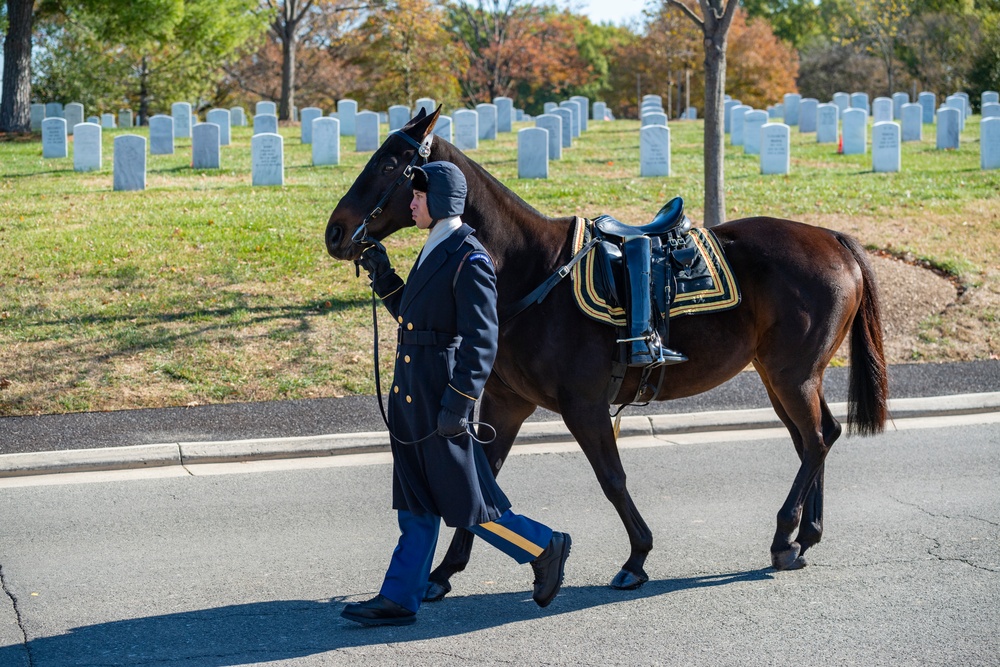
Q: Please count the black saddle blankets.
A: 1